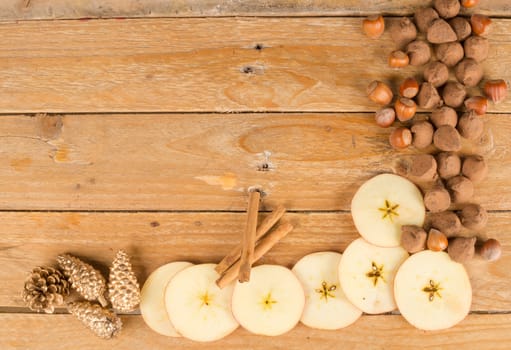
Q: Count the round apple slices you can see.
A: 7